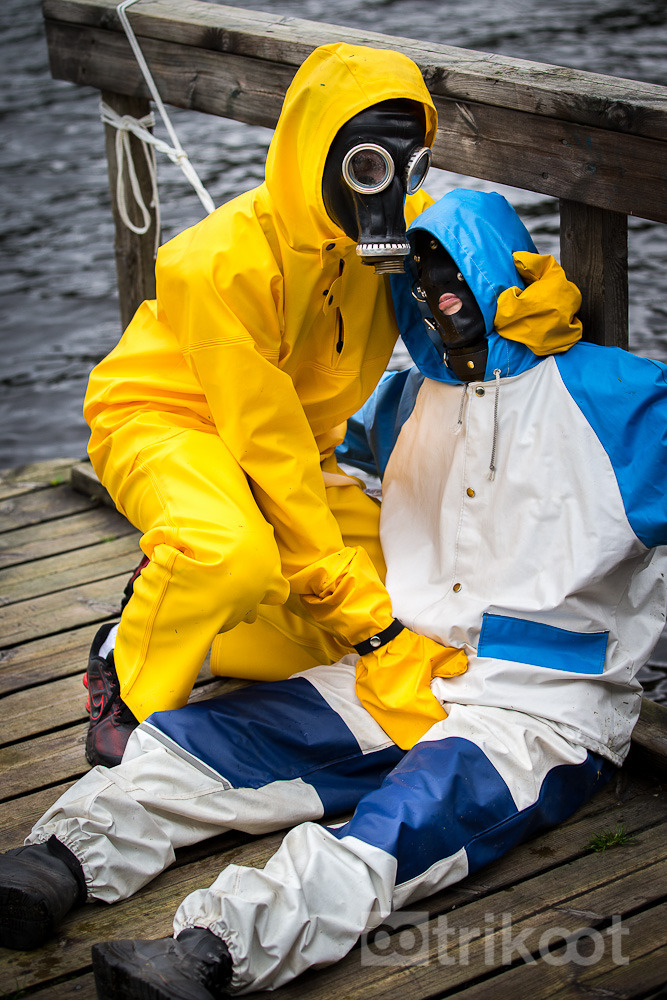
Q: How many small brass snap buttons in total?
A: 3